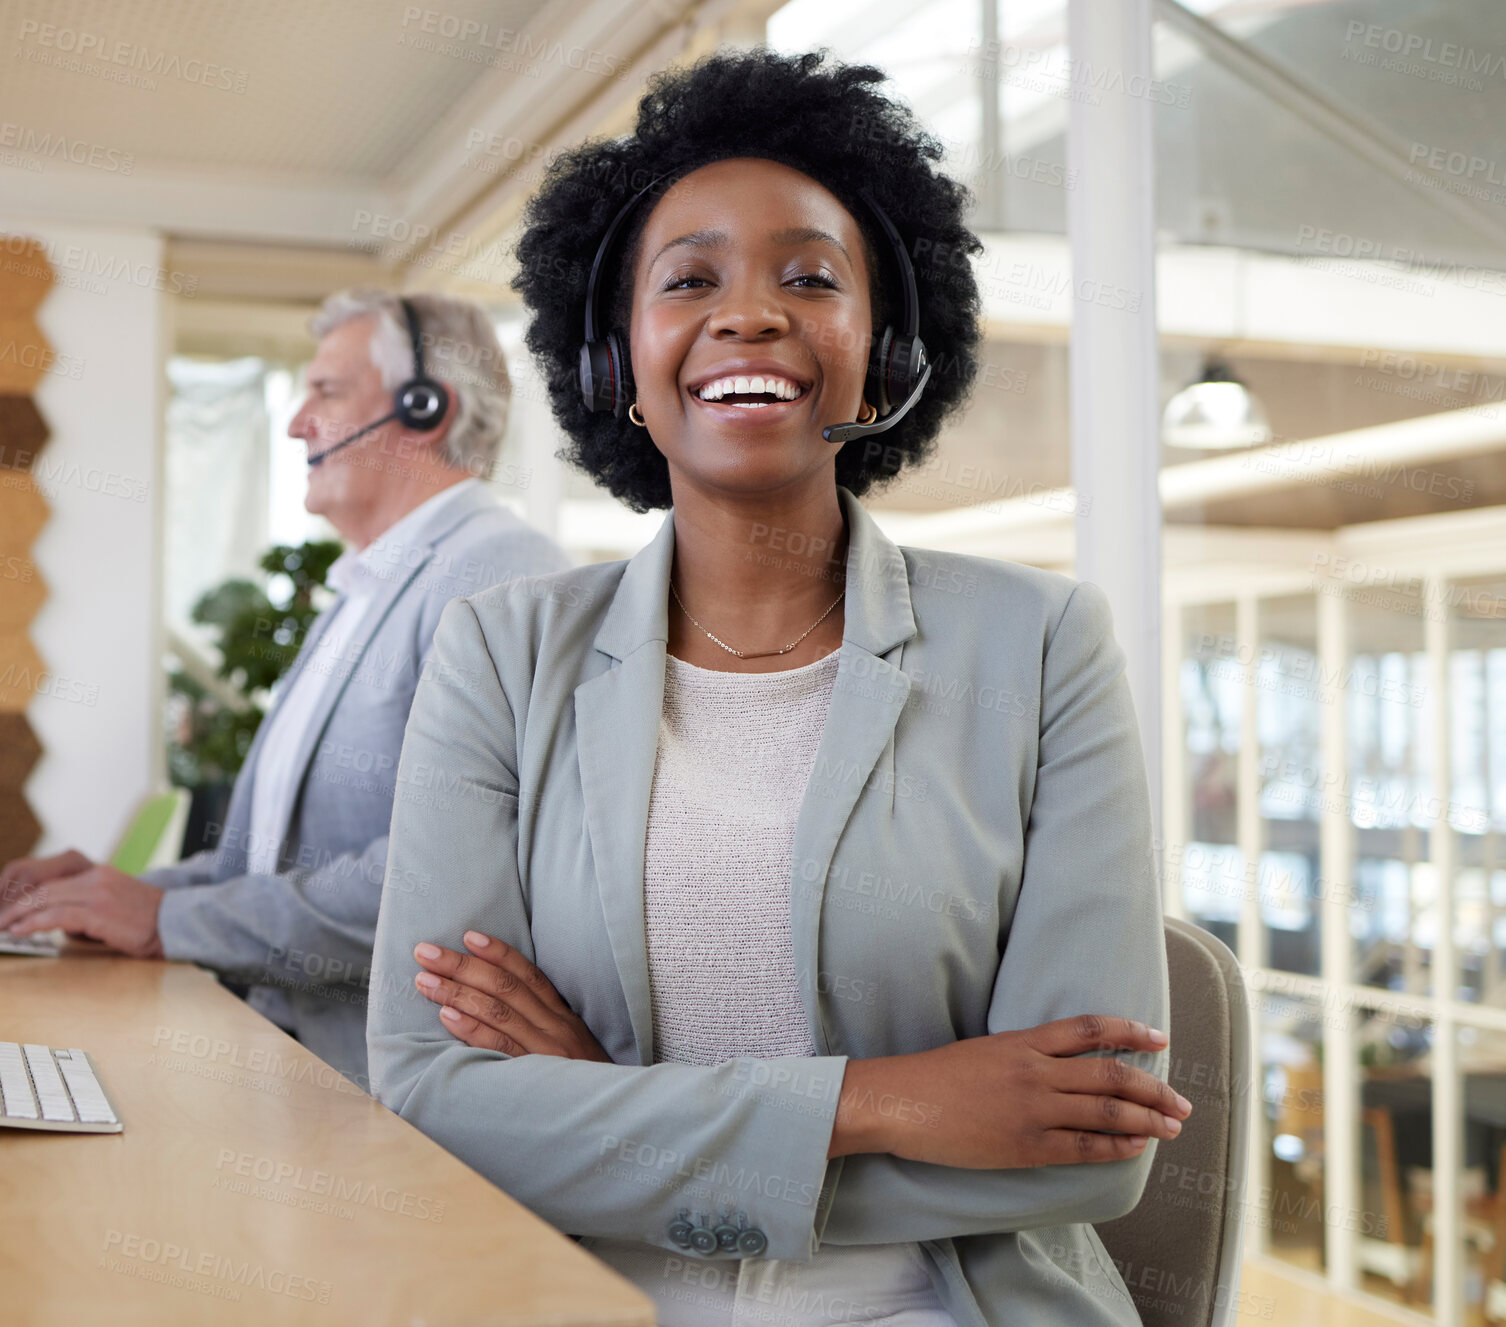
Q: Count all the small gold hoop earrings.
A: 2